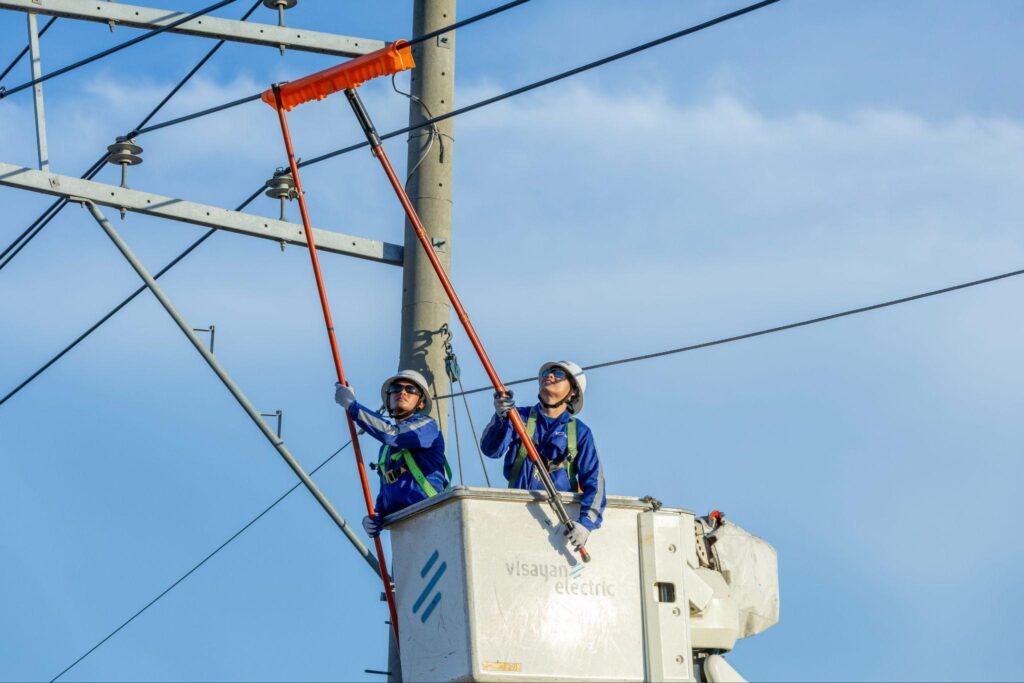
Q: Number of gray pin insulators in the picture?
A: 3